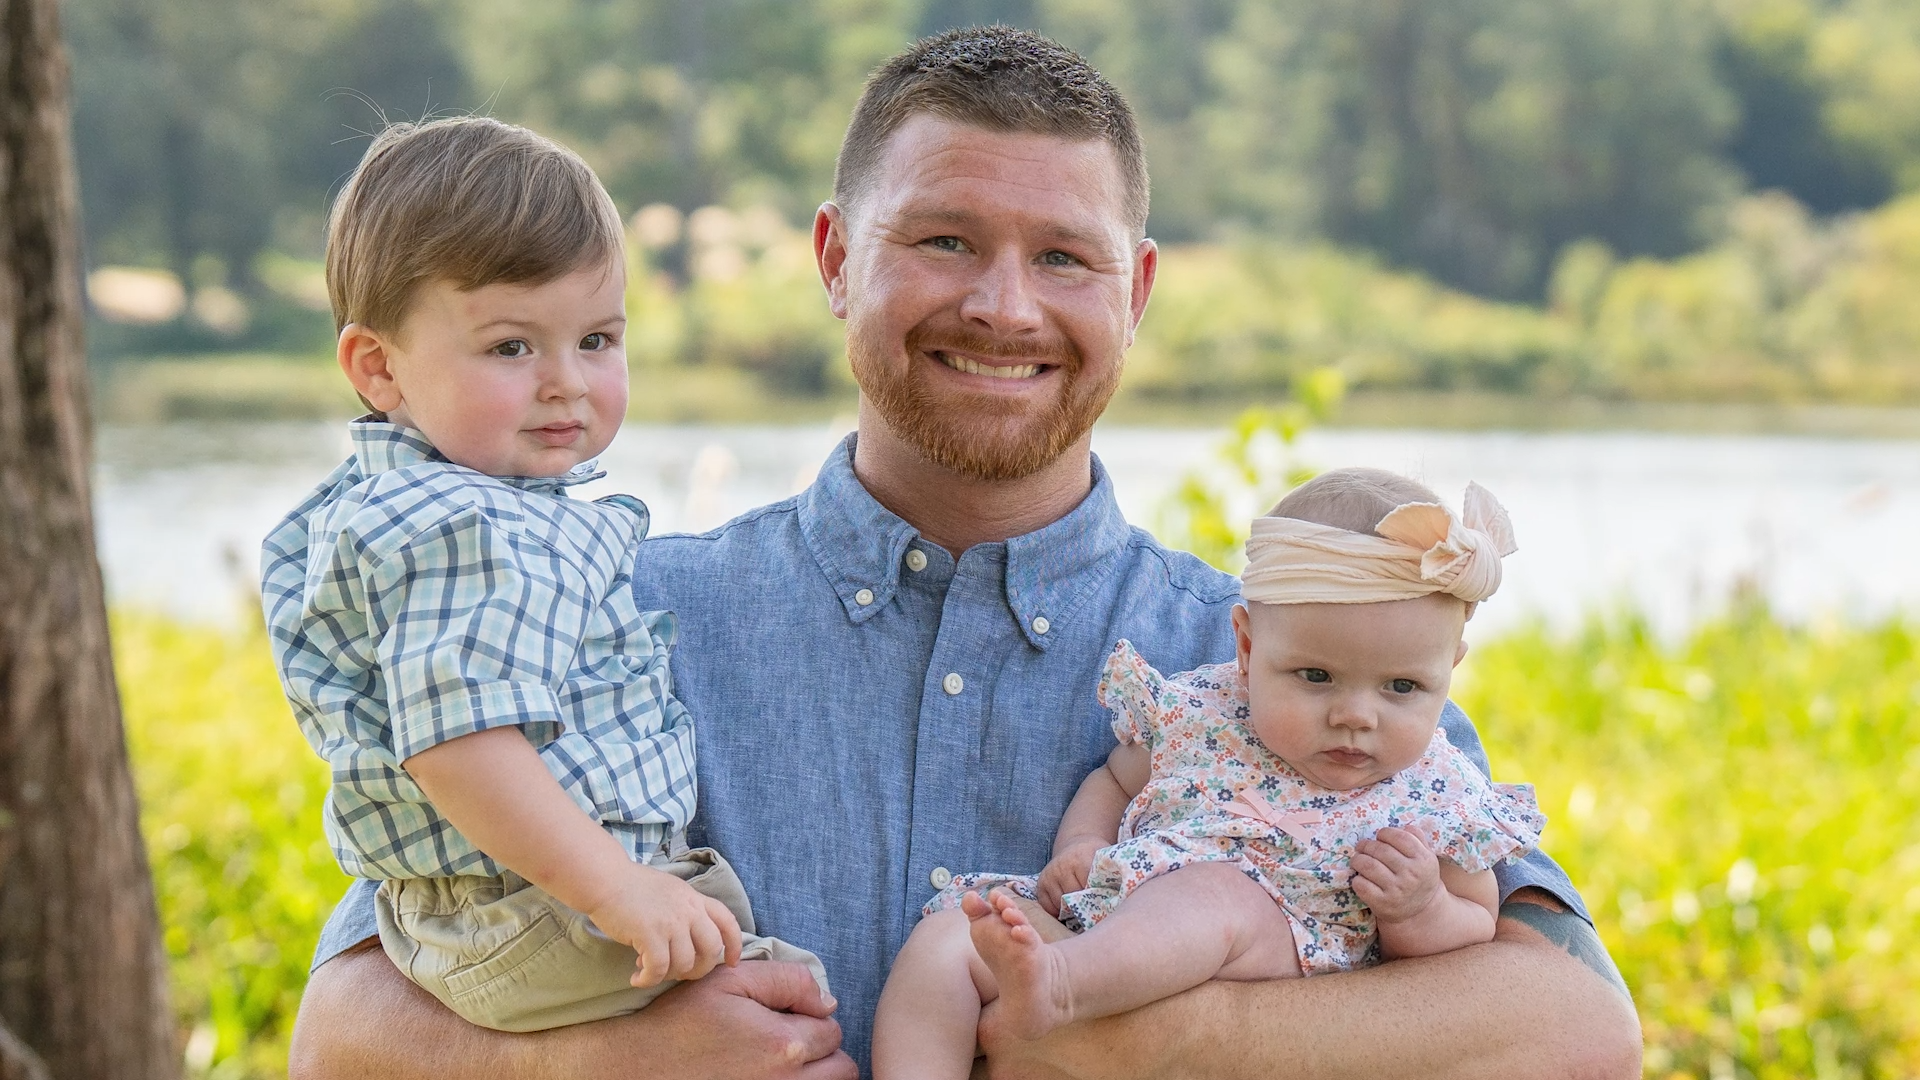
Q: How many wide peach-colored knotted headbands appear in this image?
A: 1